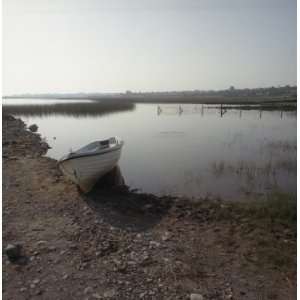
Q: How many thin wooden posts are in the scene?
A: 7